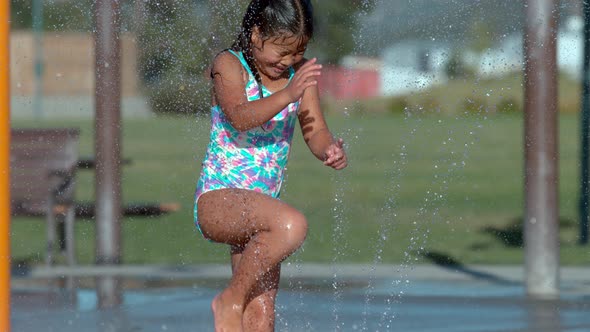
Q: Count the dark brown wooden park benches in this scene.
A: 1